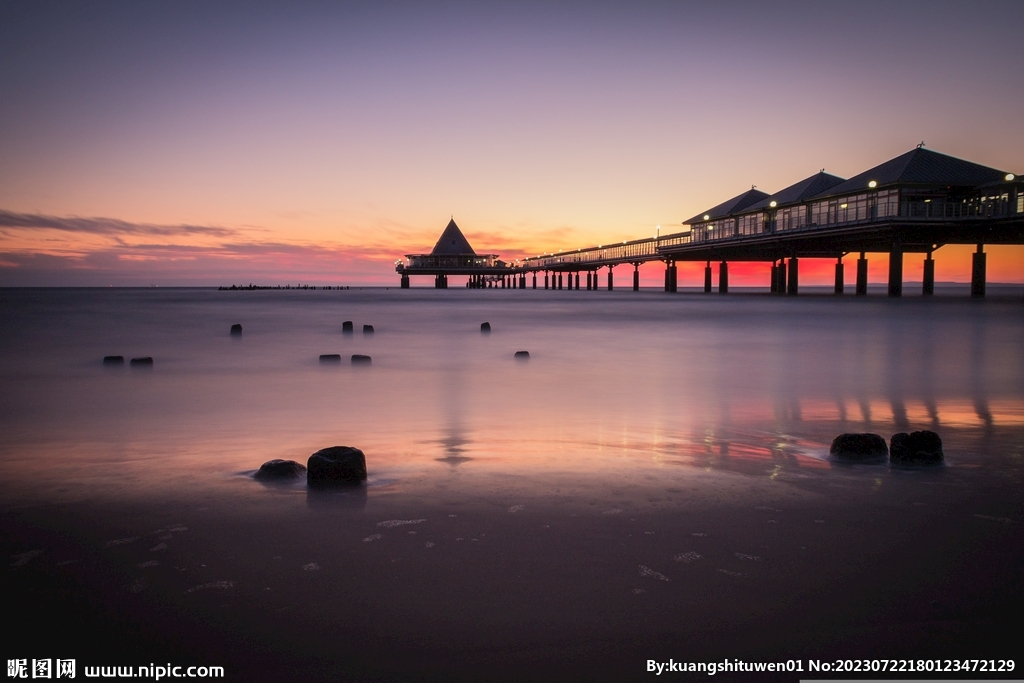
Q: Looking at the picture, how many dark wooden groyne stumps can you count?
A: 13